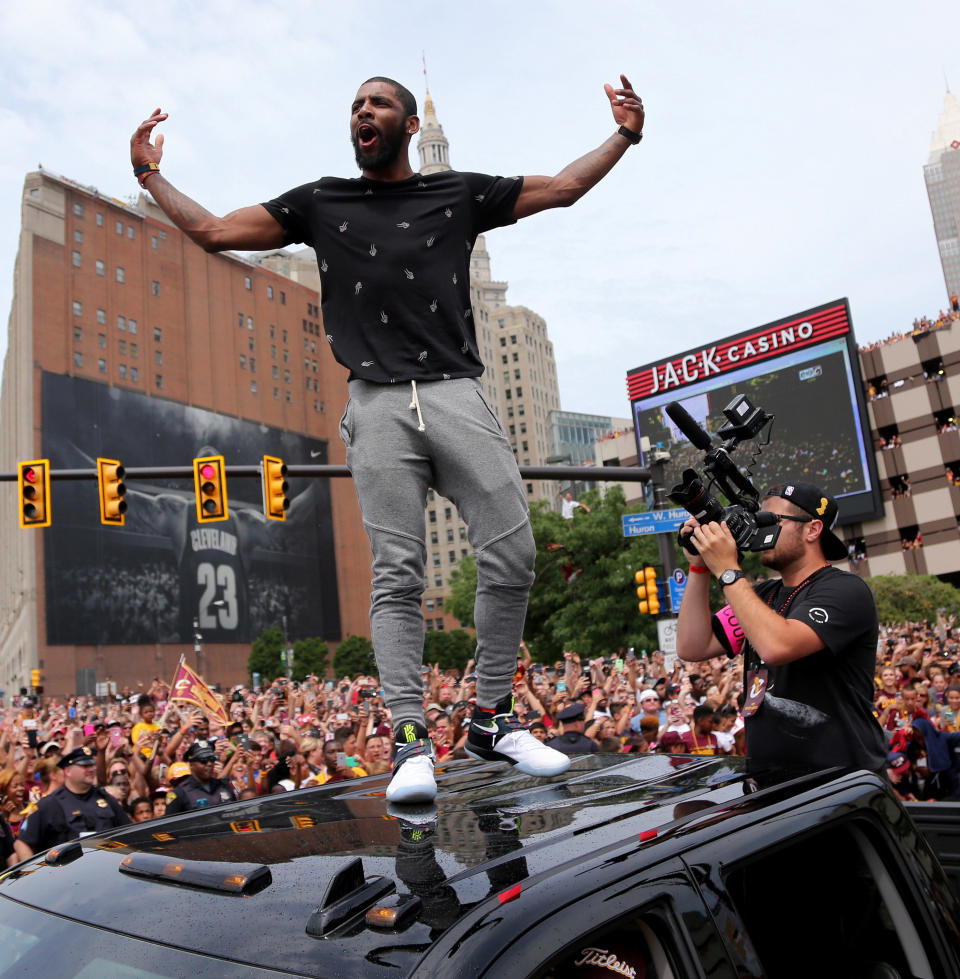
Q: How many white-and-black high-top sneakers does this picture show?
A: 2